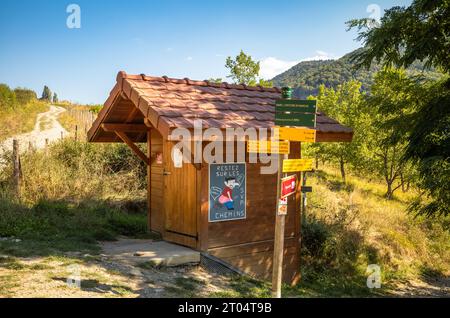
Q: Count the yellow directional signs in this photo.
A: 3